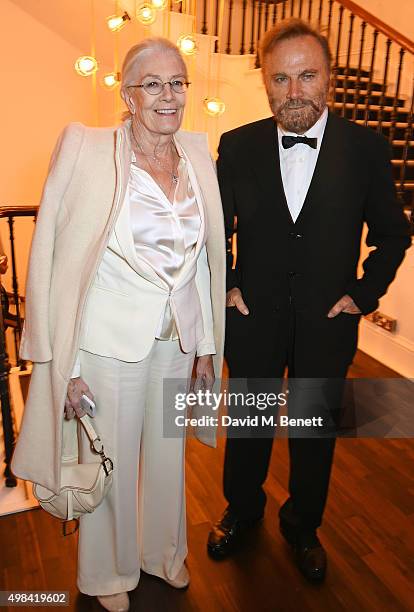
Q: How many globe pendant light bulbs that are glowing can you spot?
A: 7